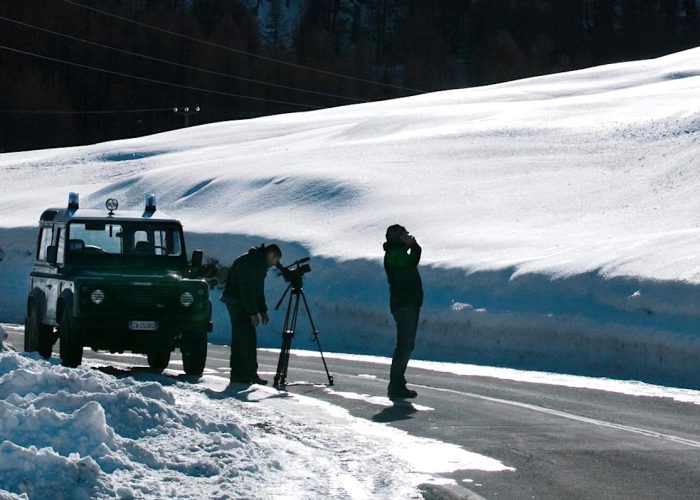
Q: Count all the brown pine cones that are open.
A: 0